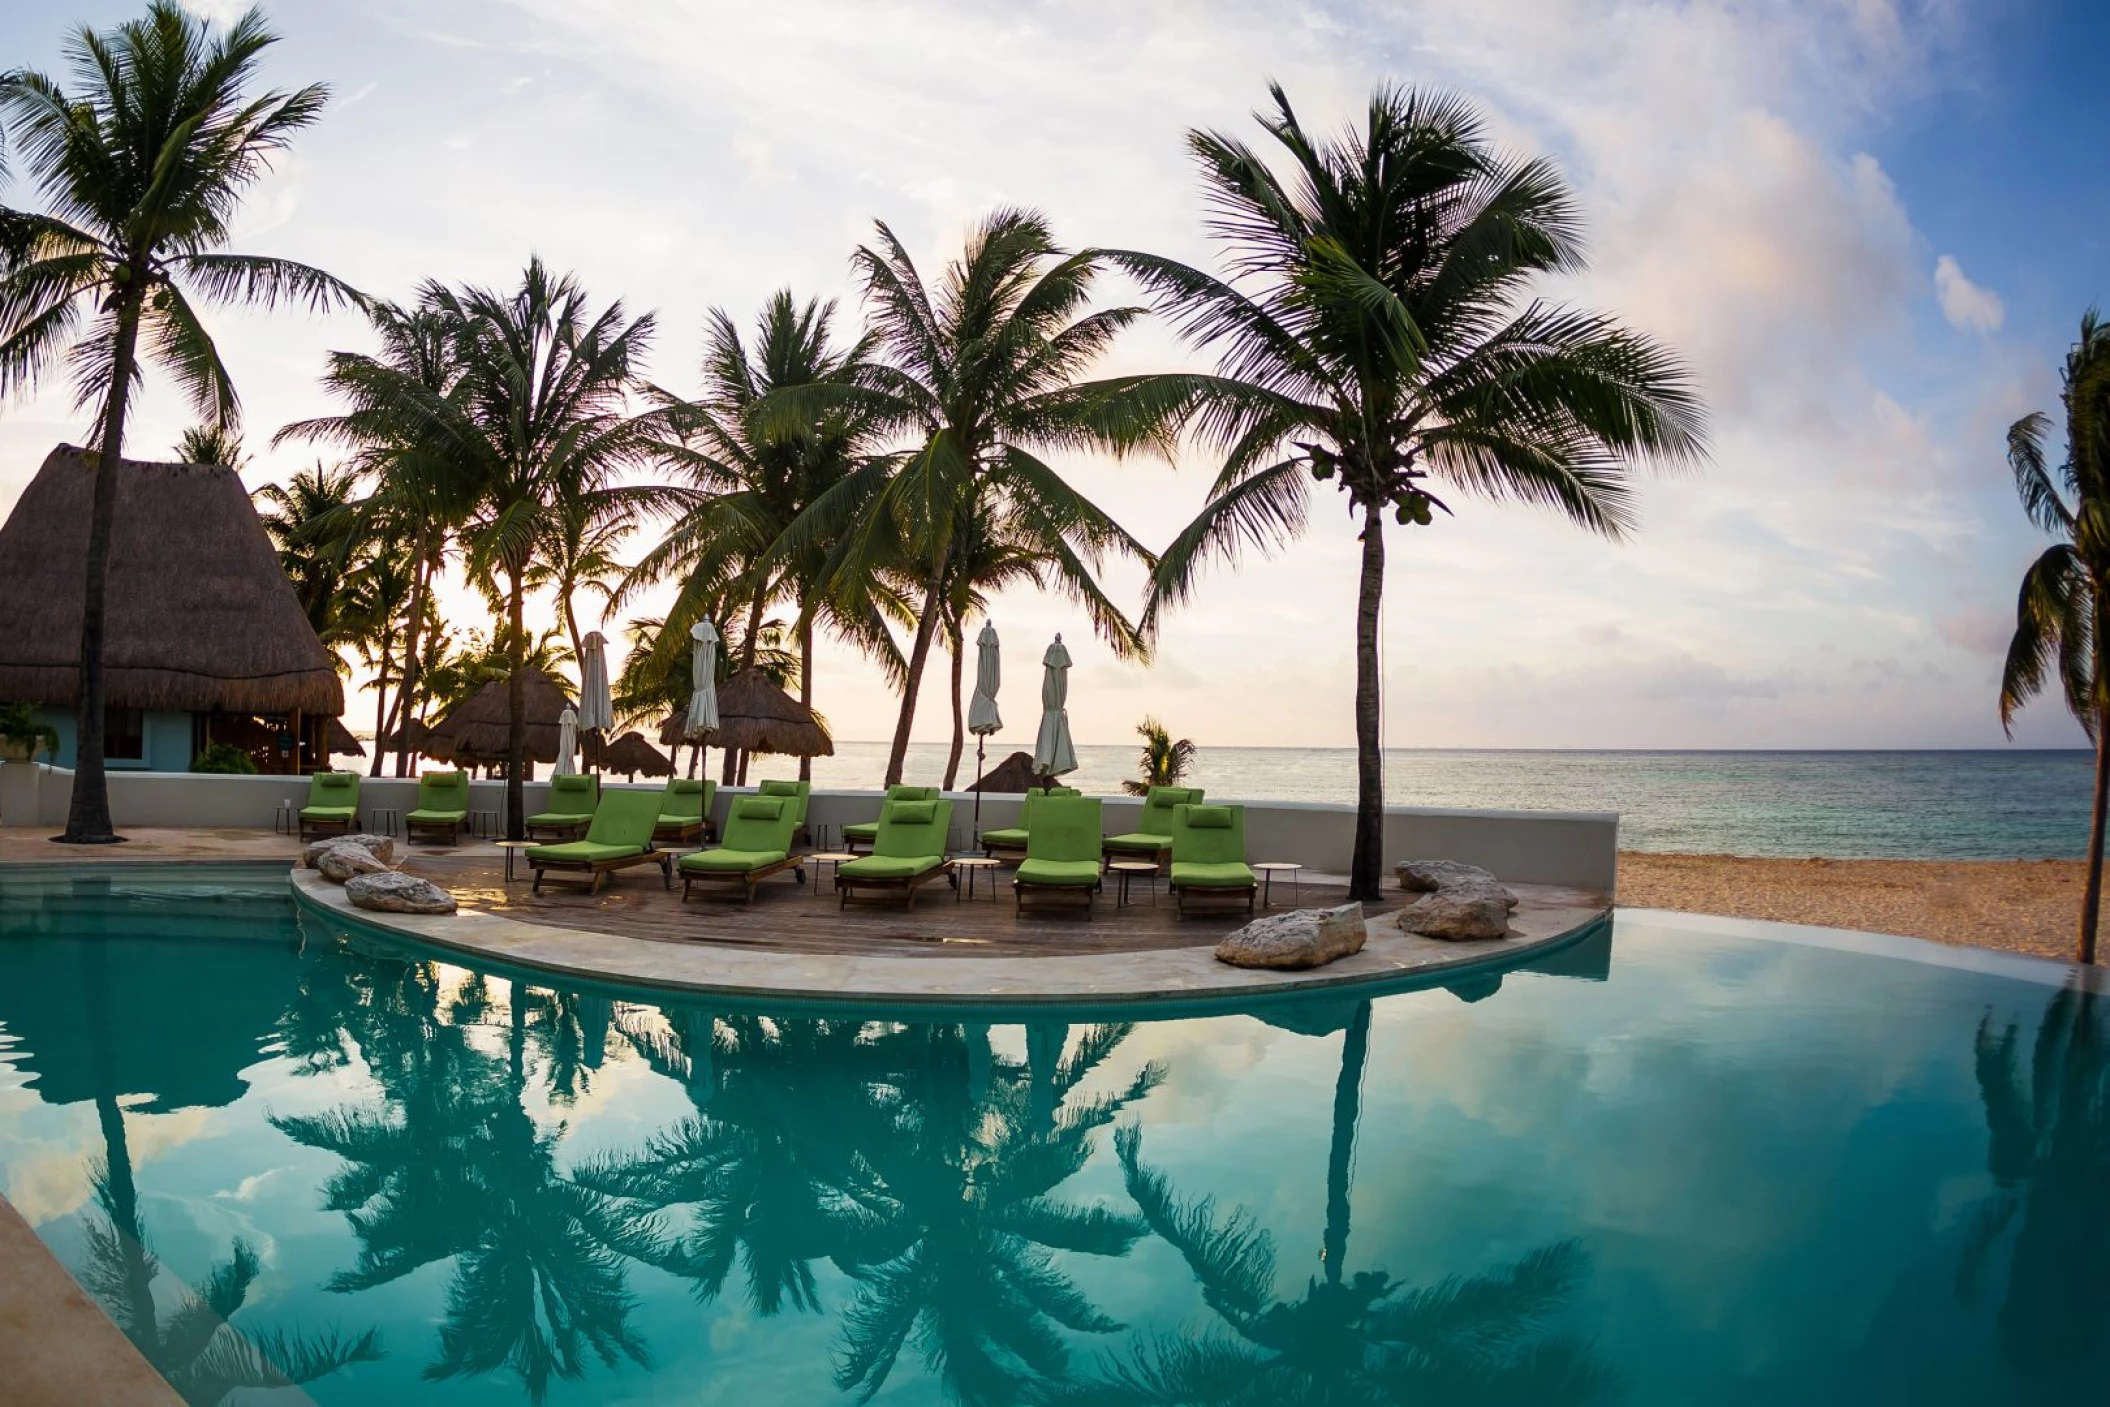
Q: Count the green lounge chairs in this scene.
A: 13